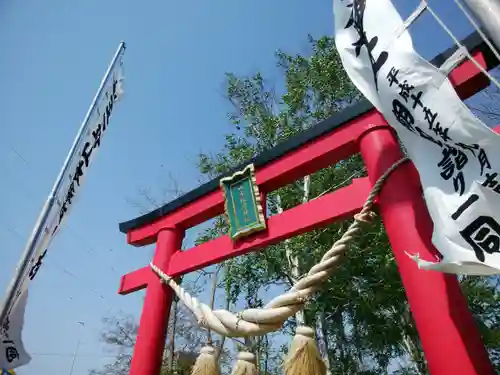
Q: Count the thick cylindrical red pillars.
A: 2